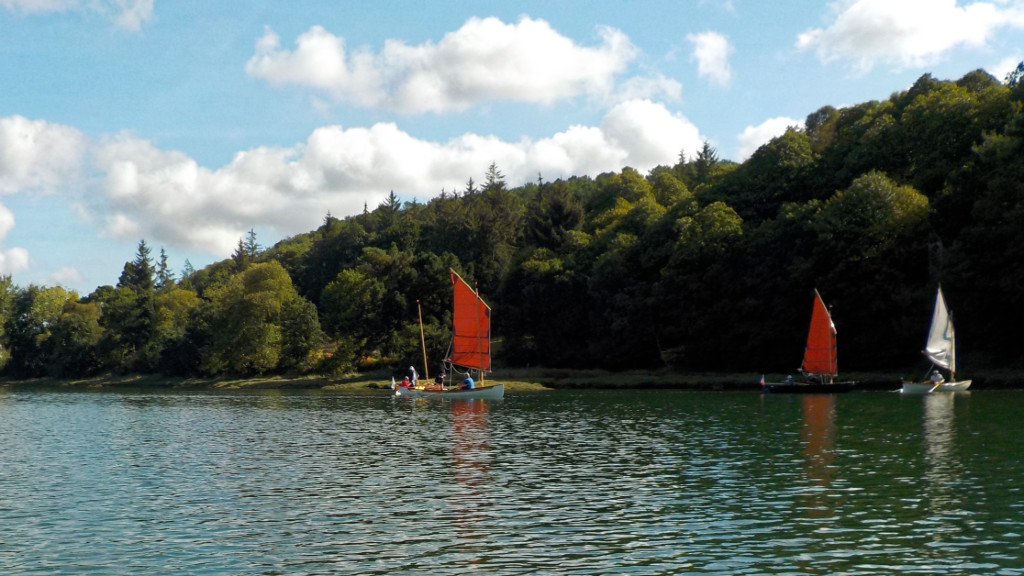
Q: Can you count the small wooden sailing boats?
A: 3